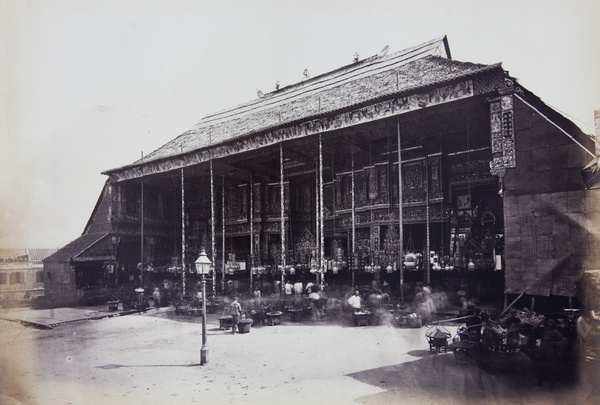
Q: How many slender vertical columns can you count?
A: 11